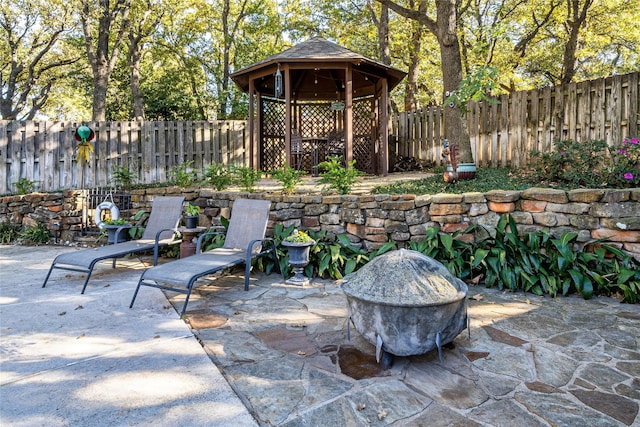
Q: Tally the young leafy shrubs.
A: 7